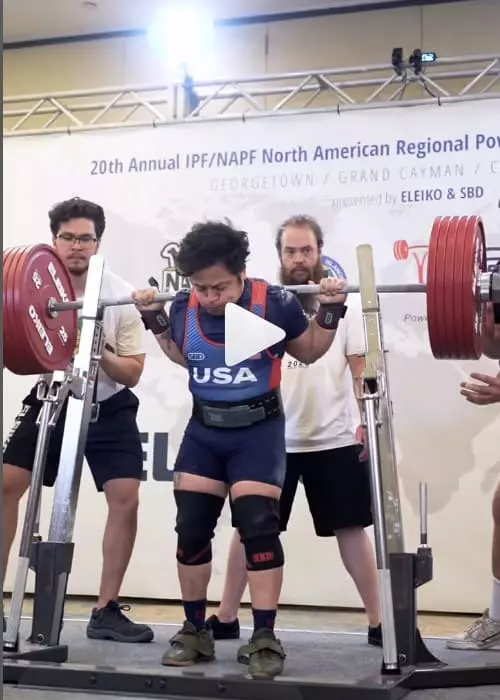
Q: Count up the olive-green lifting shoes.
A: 2